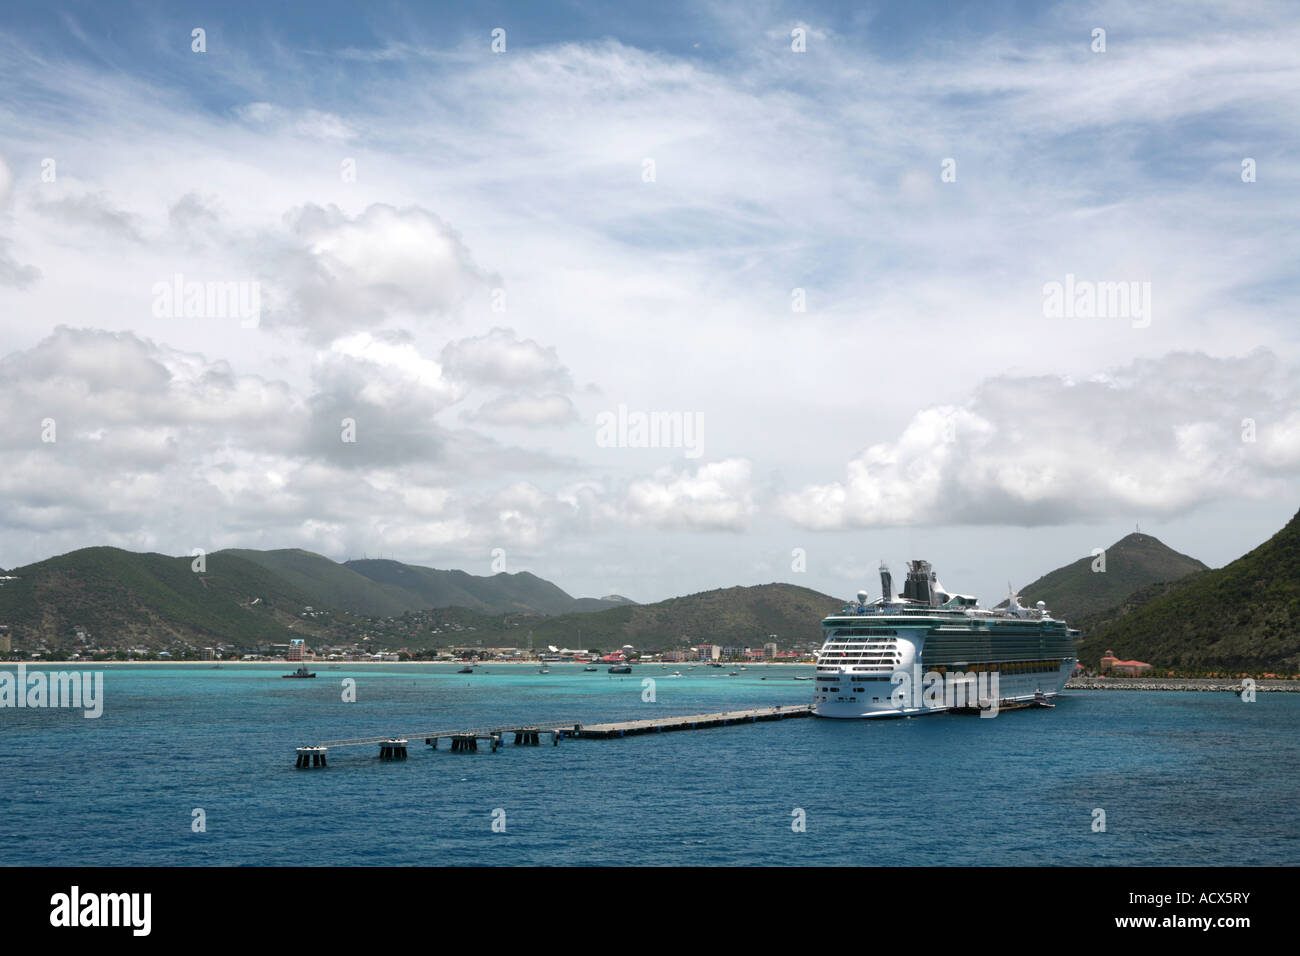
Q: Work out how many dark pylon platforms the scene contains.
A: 4